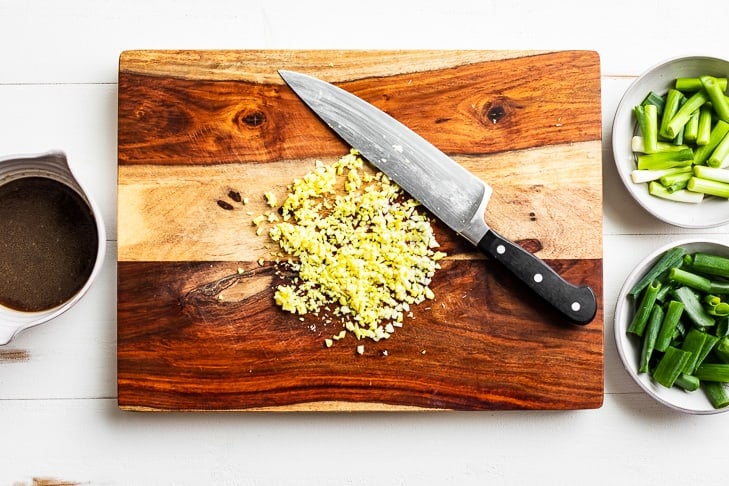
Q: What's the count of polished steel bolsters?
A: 1